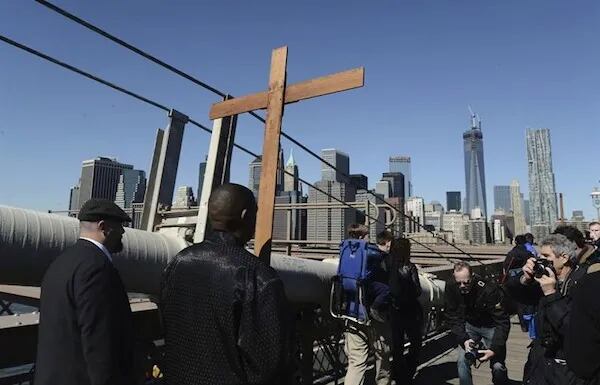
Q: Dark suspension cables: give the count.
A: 2